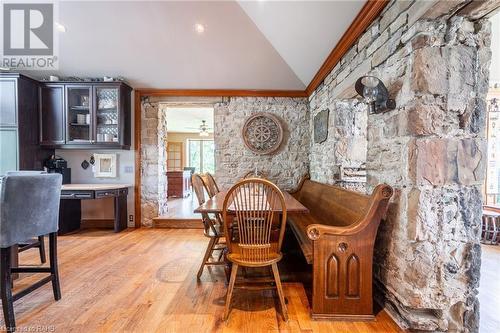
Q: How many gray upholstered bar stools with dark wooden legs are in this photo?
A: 2